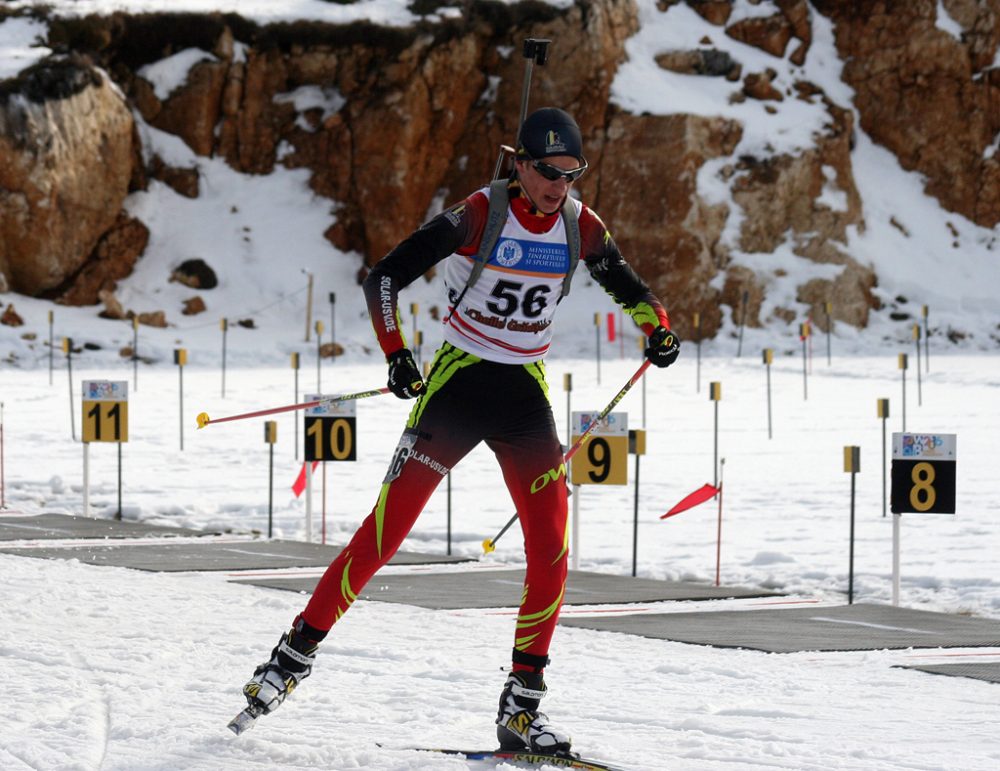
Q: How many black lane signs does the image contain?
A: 2